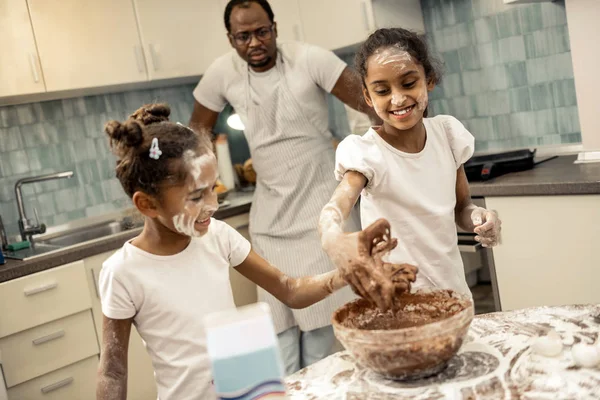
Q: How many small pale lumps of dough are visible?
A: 2